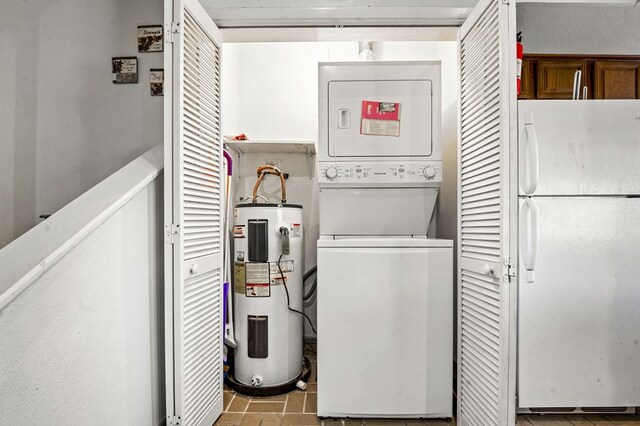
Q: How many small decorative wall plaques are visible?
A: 3